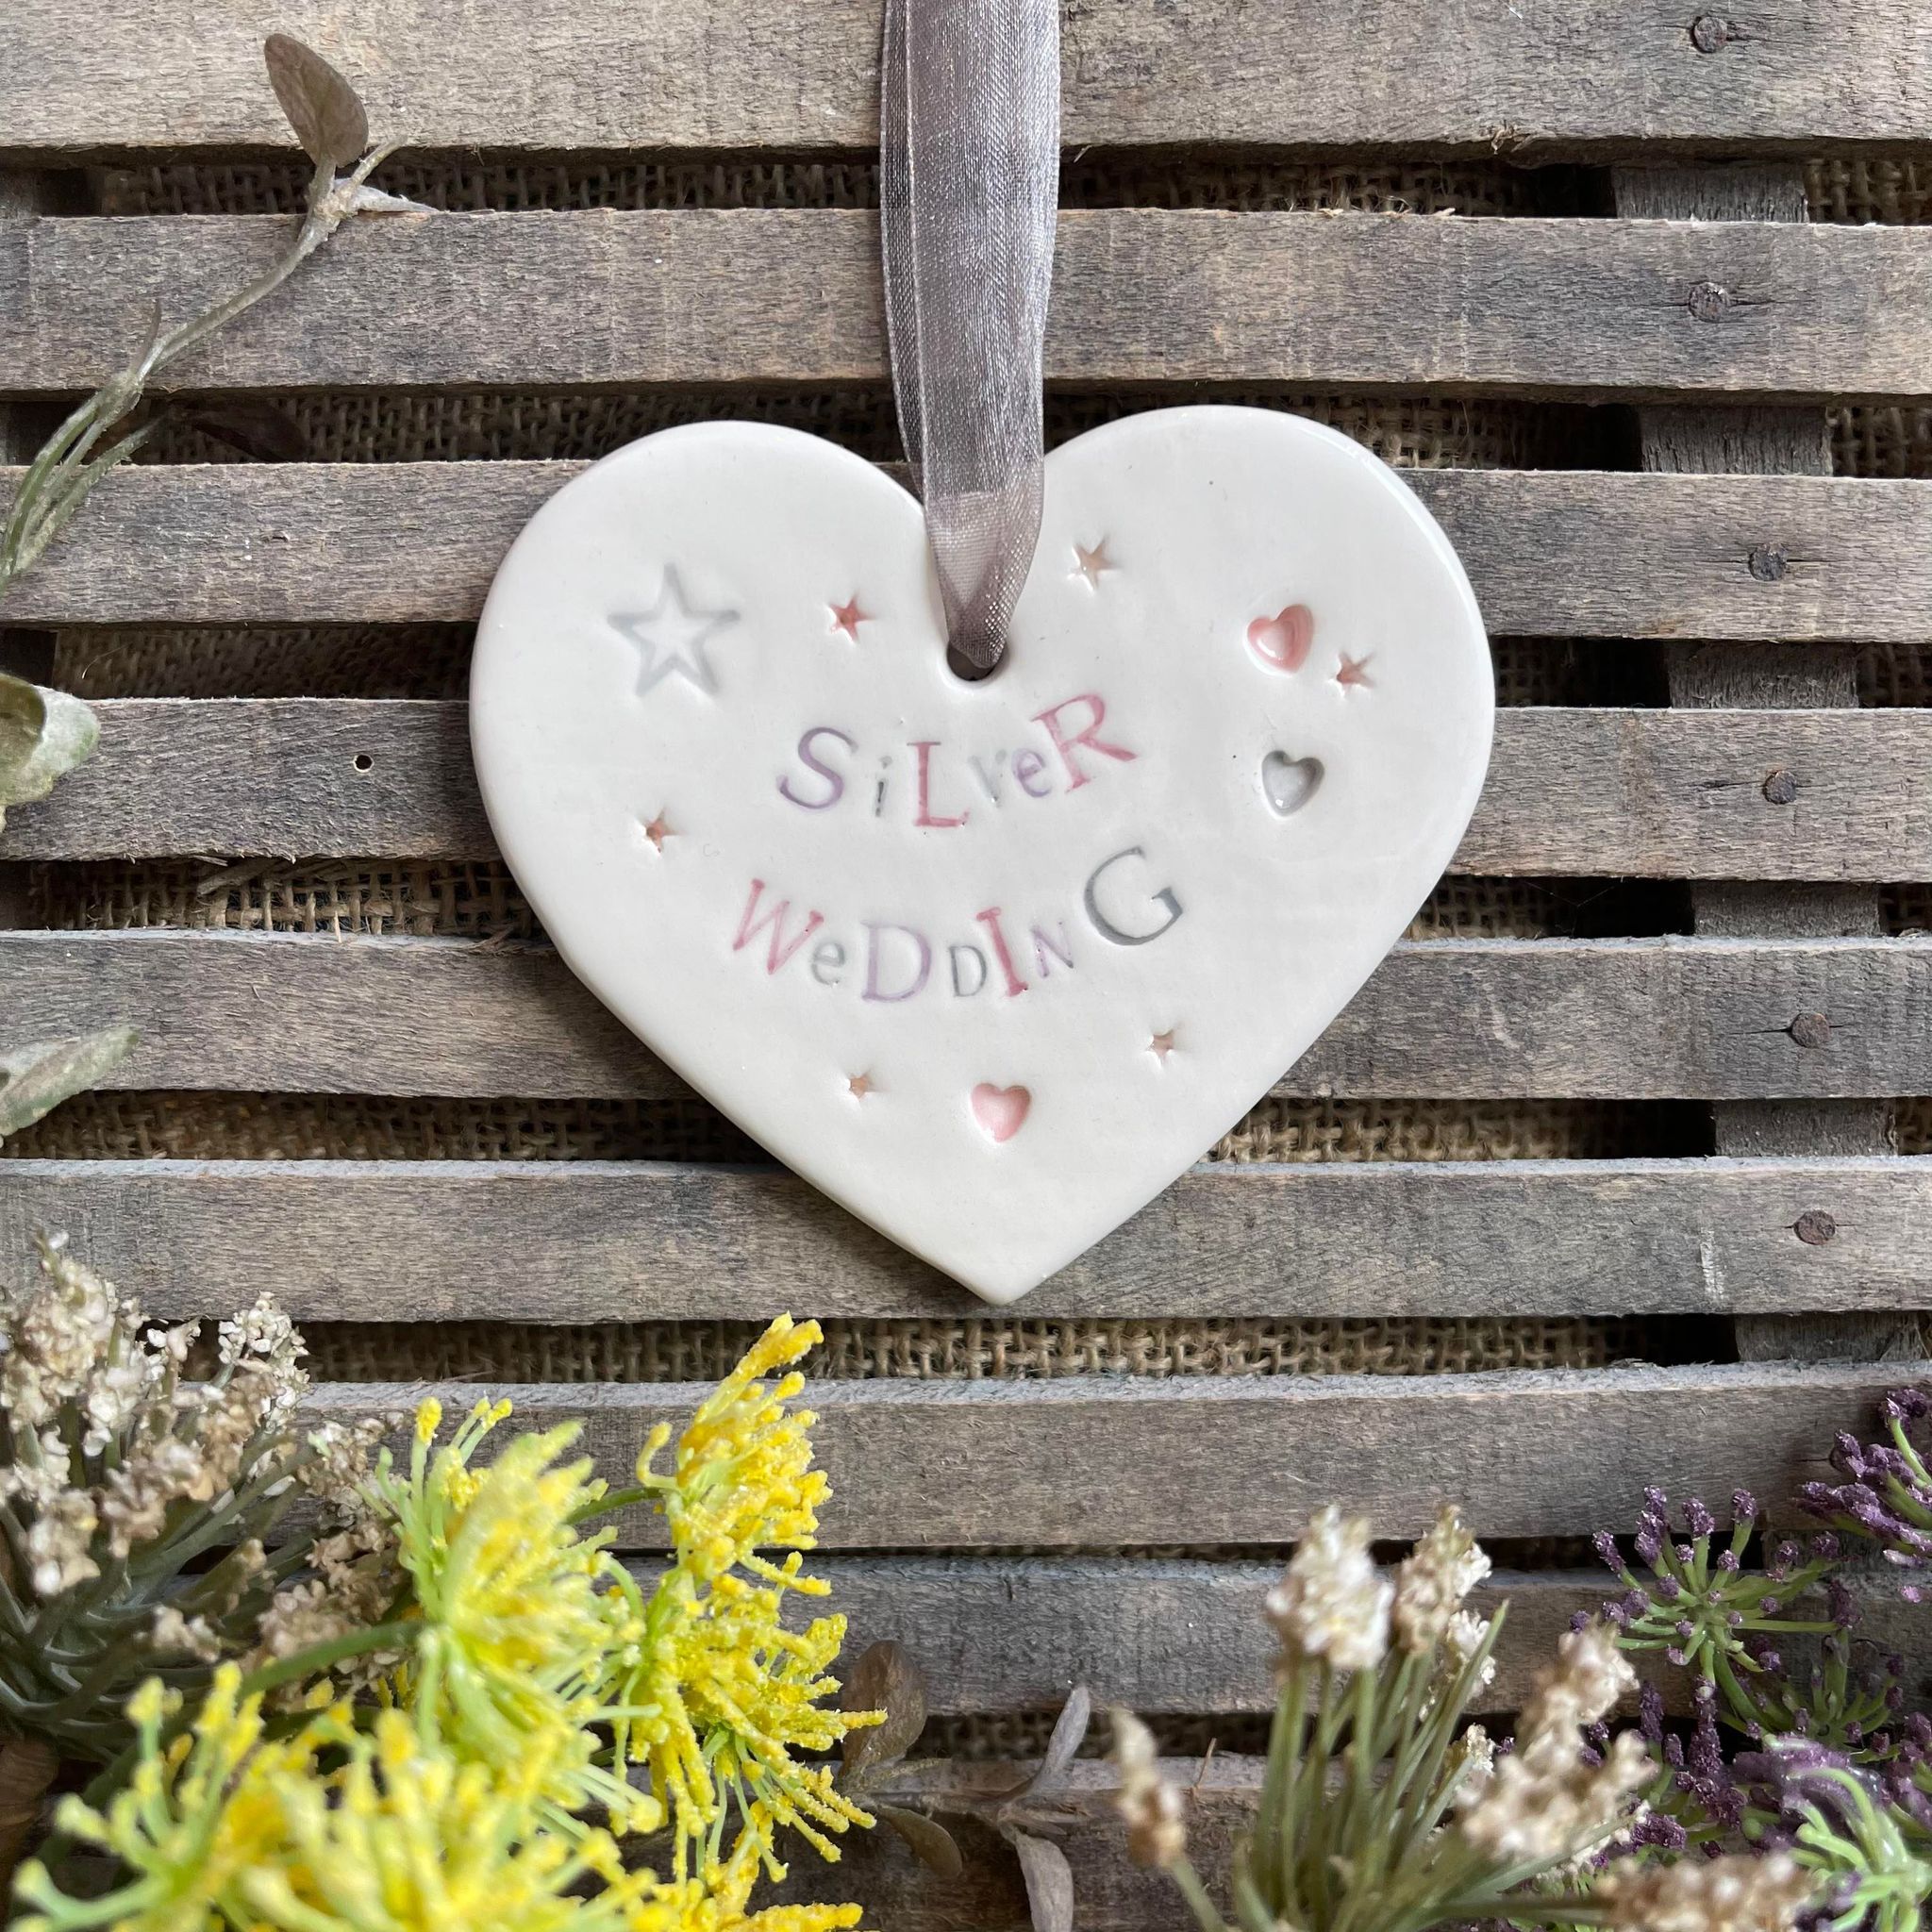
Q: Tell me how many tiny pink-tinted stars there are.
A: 6